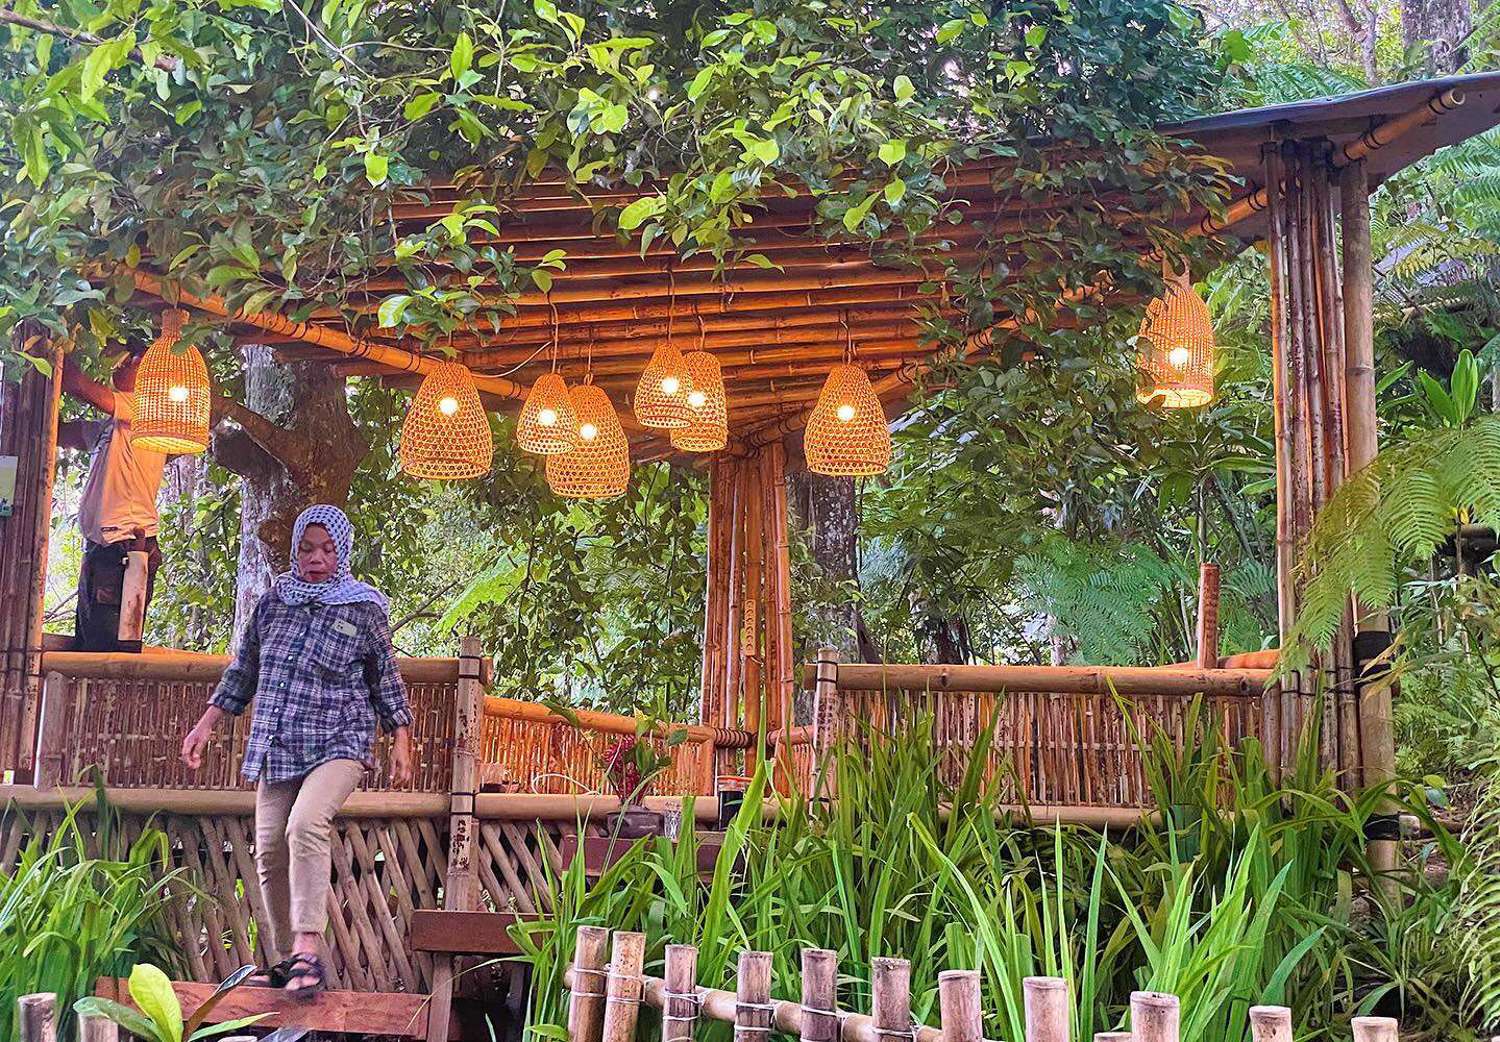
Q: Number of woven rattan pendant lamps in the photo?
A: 8